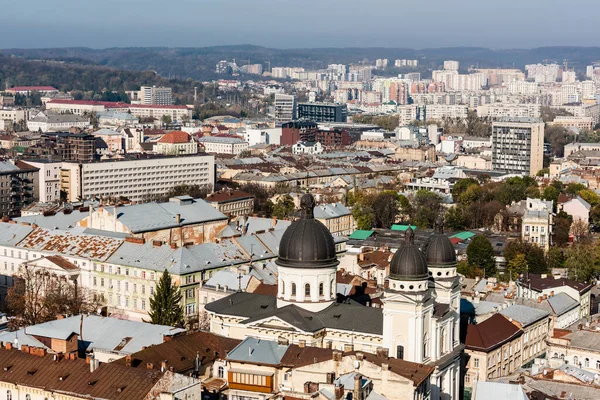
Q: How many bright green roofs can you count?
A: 3